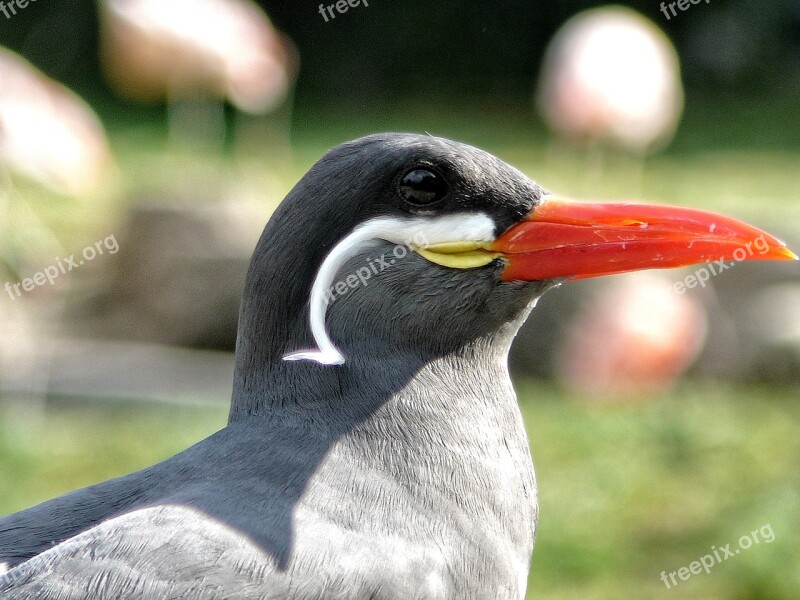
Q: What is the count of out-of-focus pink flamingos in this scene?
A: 4